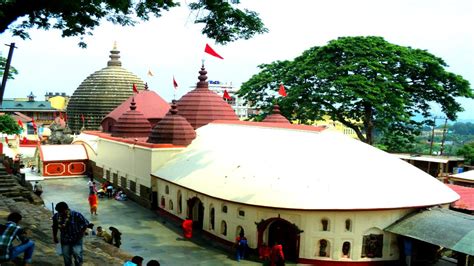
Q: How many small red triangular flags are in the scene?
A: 5